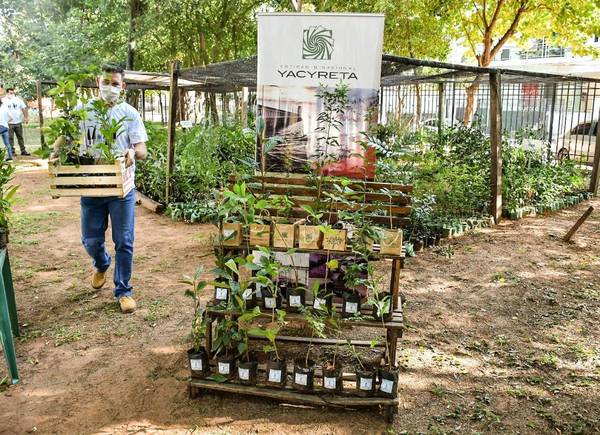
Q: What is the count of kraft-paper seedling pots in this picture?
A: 7